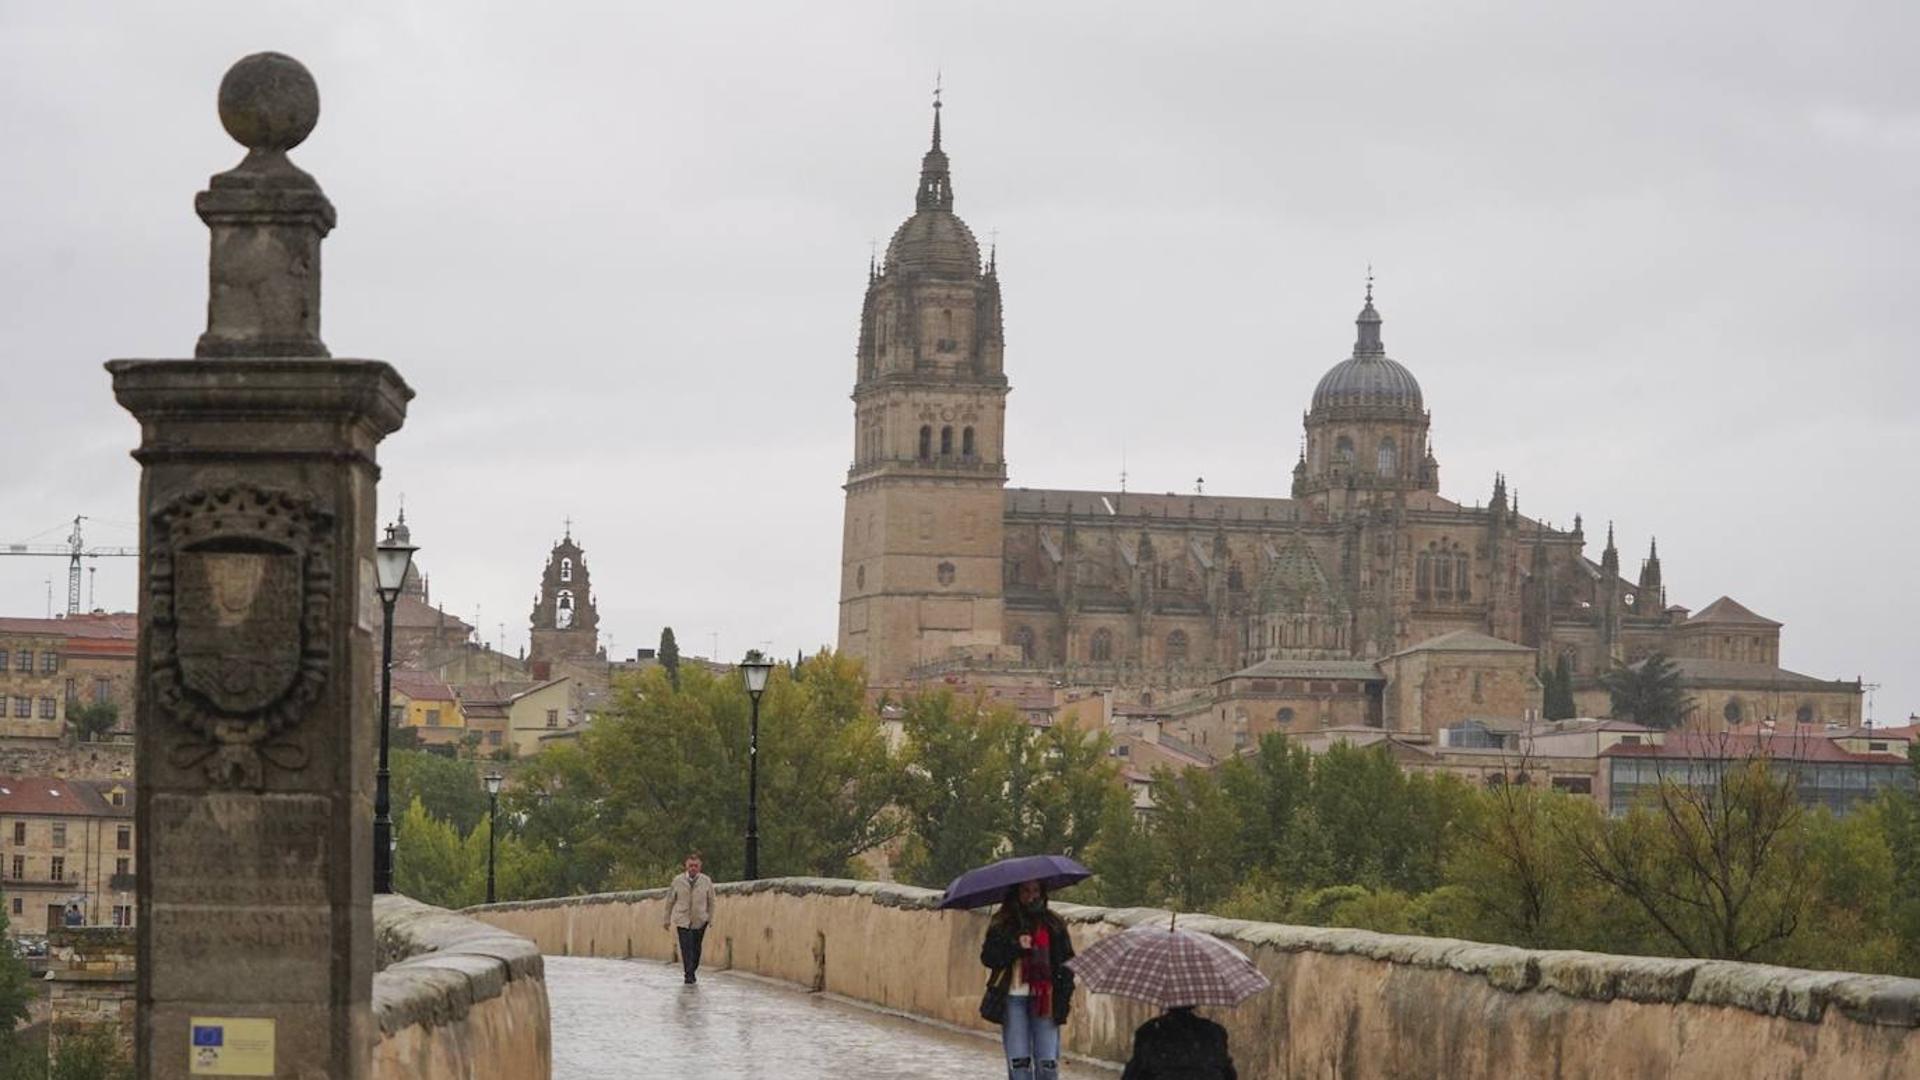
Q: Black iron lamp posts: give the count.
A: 3